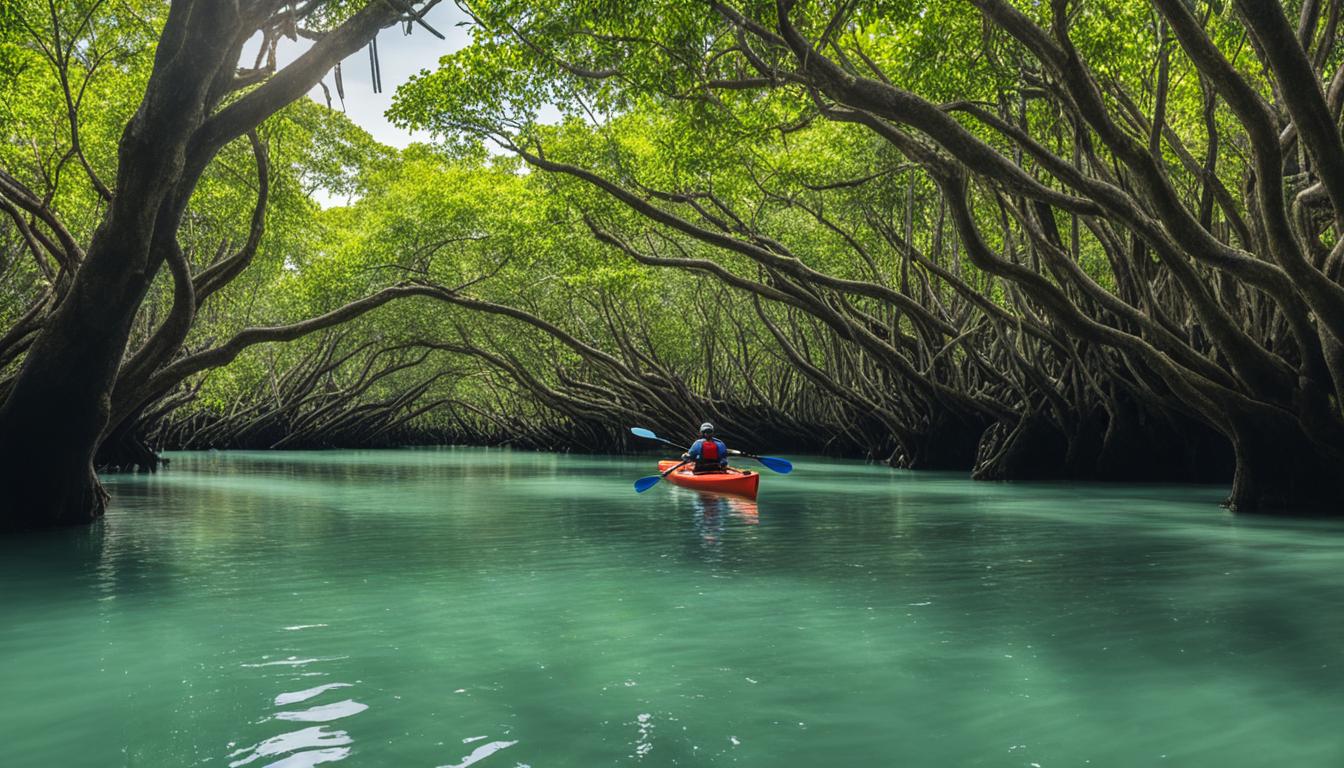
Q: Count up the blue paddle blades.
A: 3